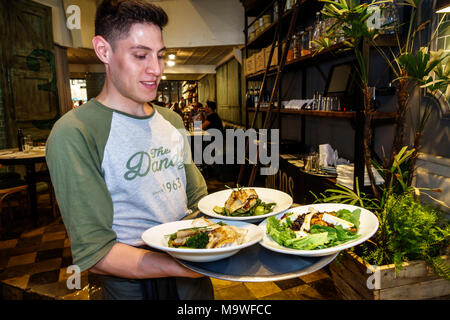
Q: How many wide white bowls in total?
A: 3